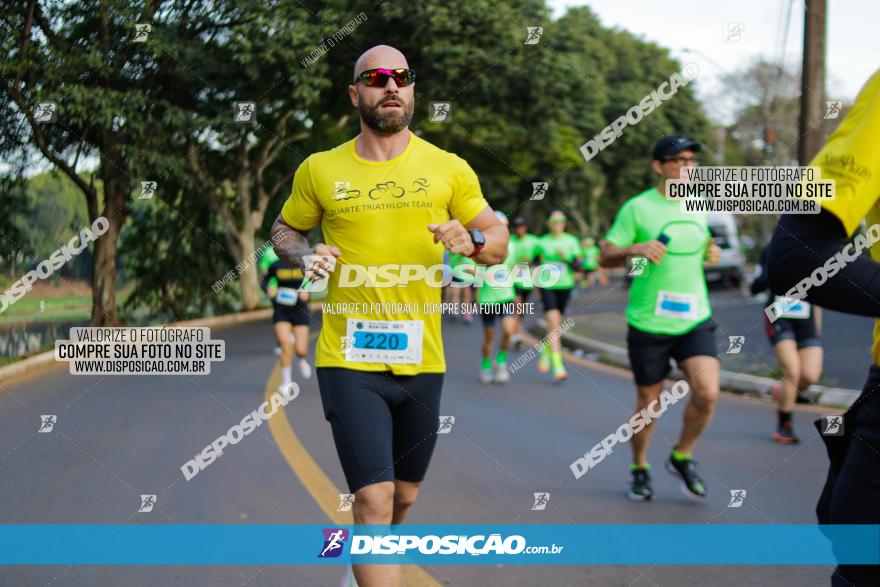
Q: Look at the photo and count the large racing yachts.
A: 0